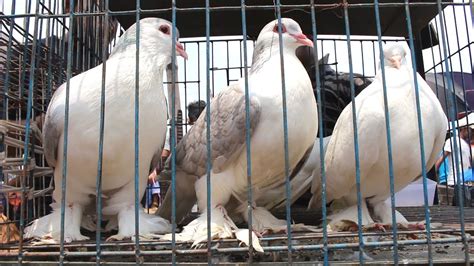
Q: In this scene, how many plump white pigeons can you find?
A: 3